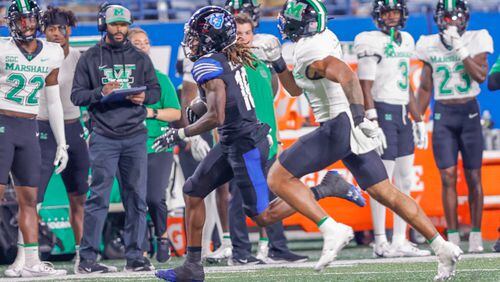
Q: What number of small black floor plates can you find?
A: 0